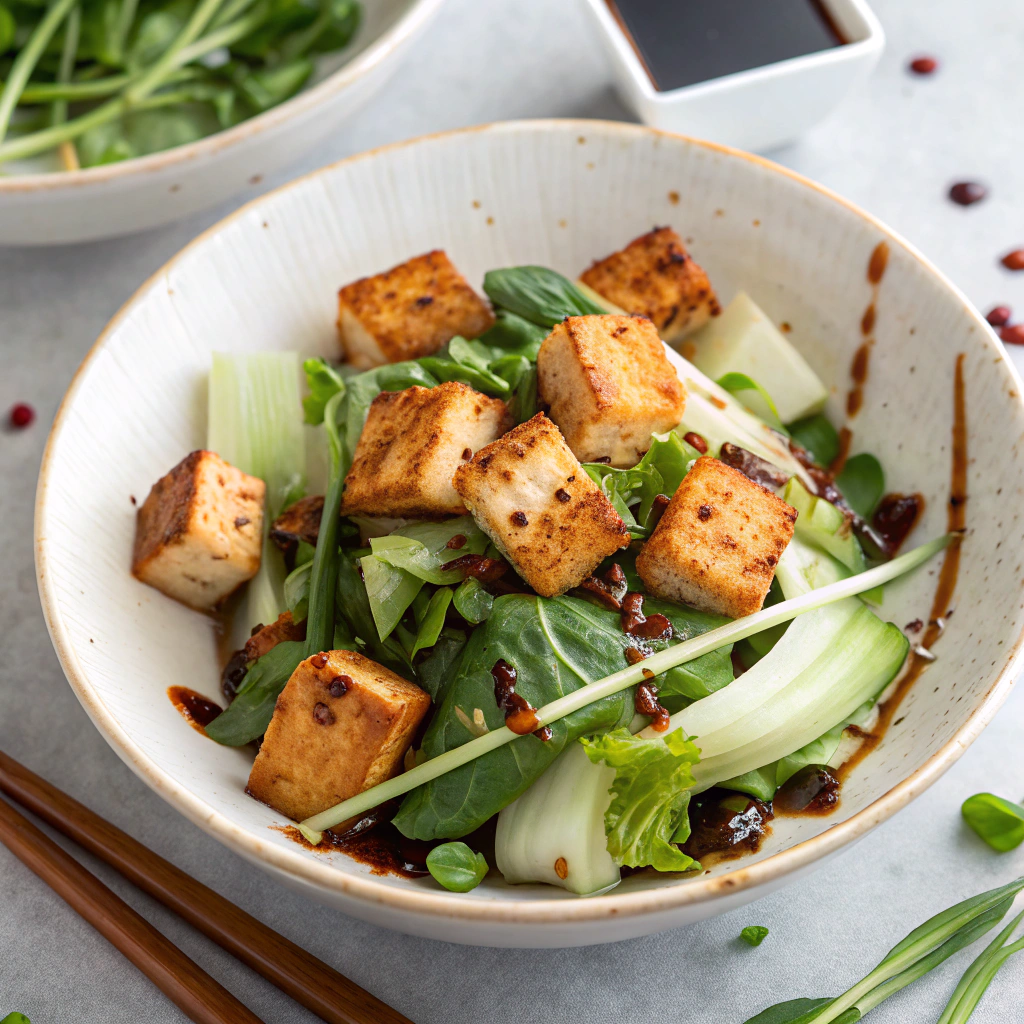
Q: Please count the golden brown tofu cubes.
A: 8